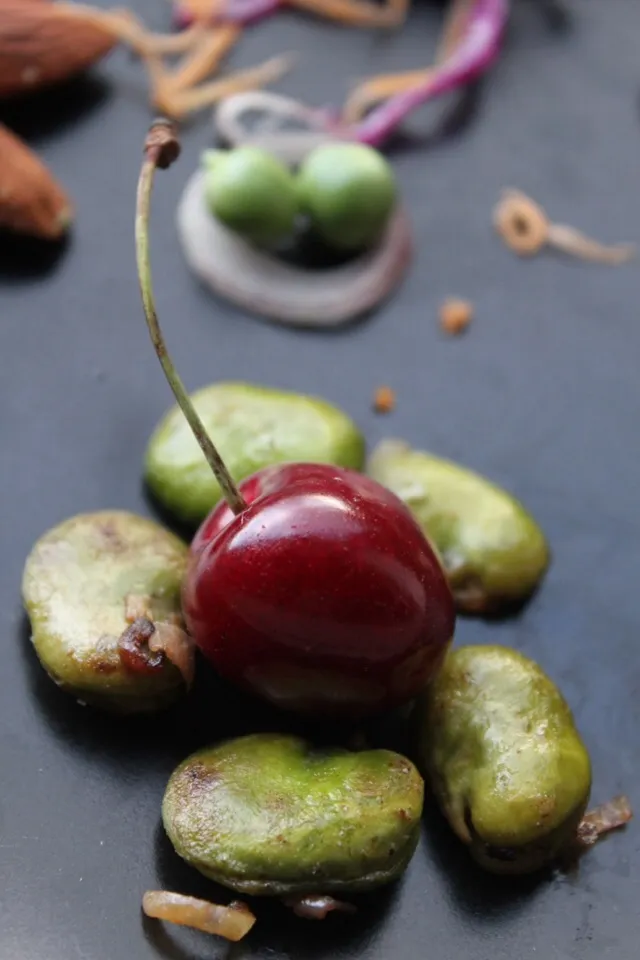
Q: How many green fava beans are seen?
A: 5